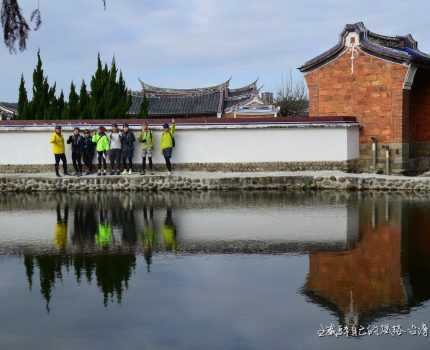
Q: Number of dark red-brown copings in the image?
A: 1